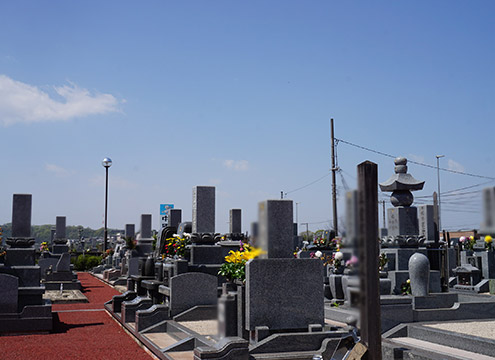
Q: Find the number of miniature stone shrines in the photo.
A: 1